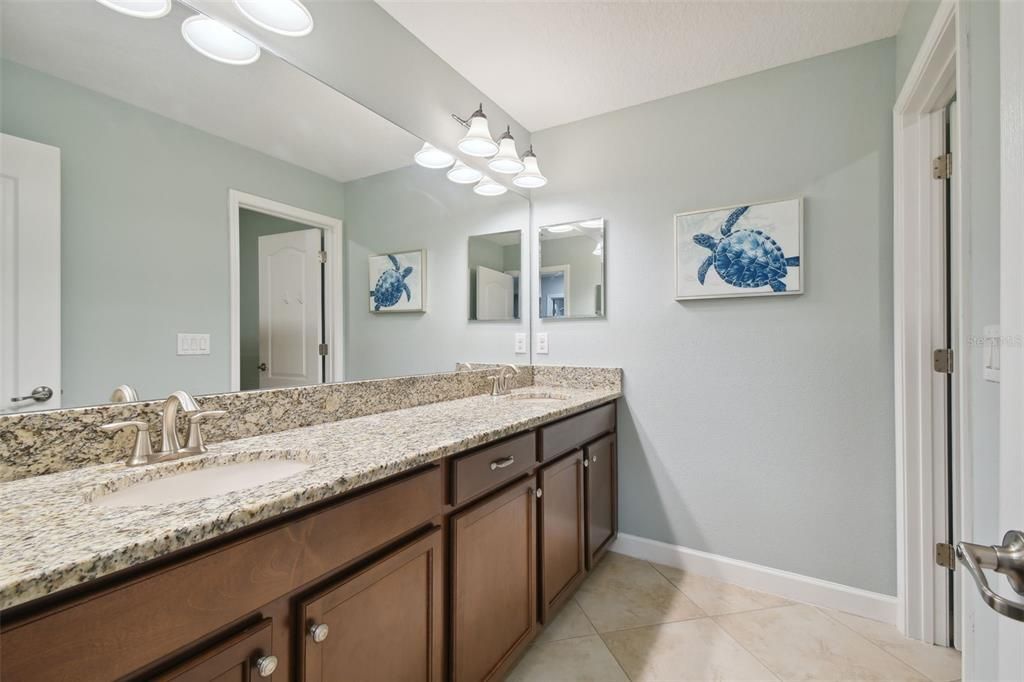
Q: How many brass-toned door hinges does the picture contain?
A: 3